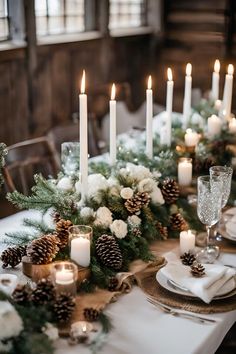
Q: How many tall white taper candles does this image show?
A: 7